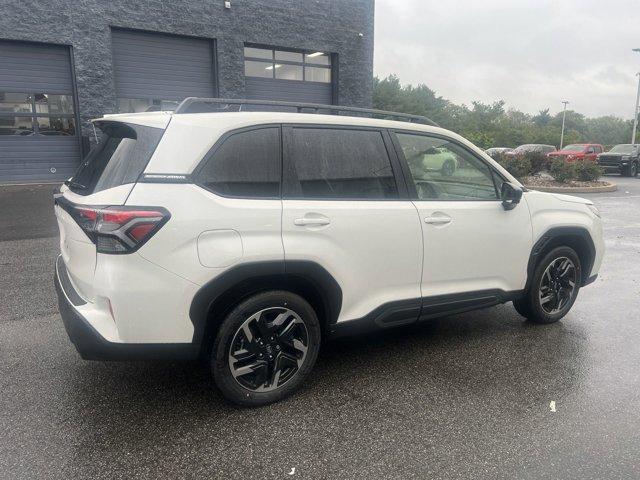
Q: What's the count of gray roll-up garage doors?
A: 3